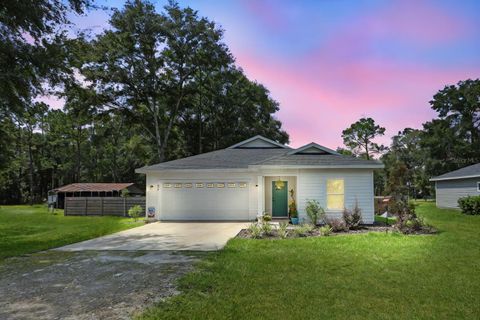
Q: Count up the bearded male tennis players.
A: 0